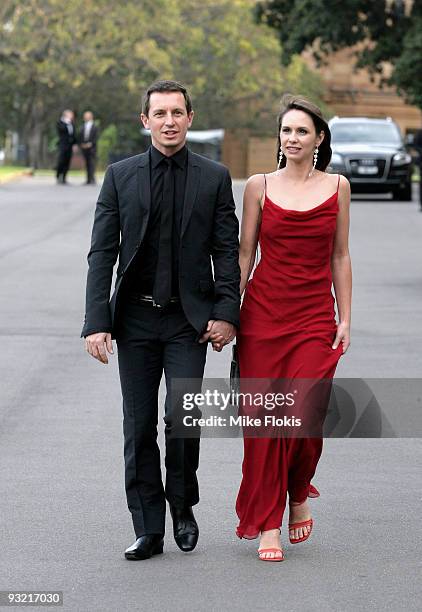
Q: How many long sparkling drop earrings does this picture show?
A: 2